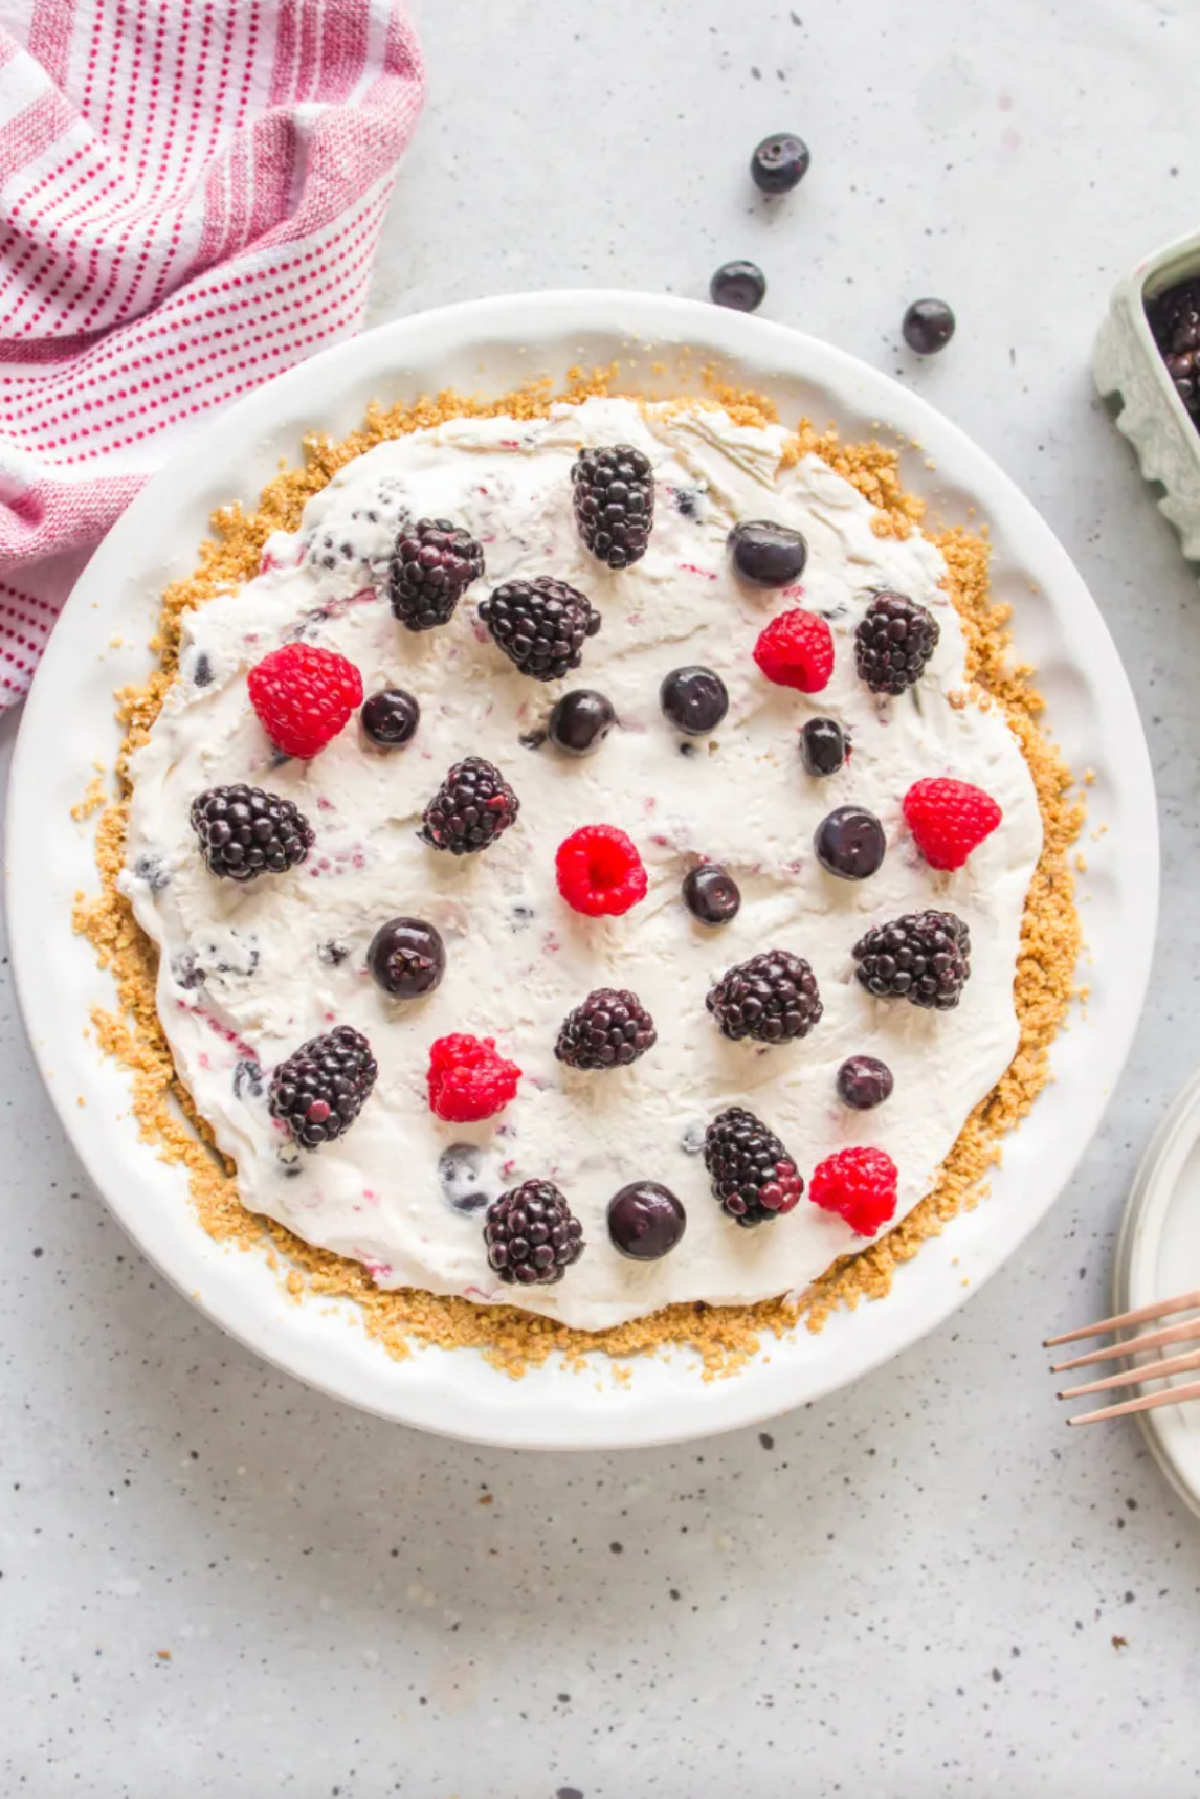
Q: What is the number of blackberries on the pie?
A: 12